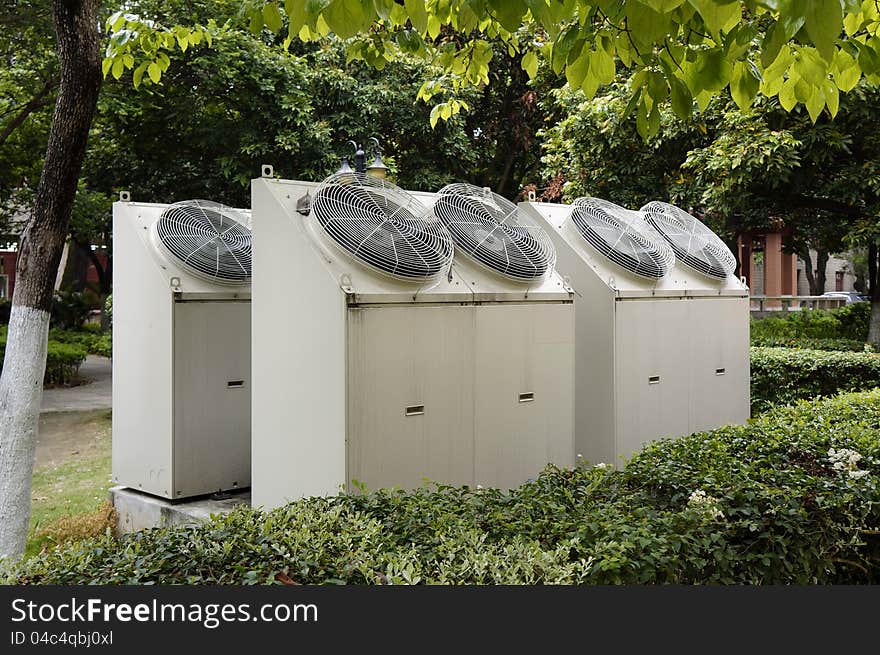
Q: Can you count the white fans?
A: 5